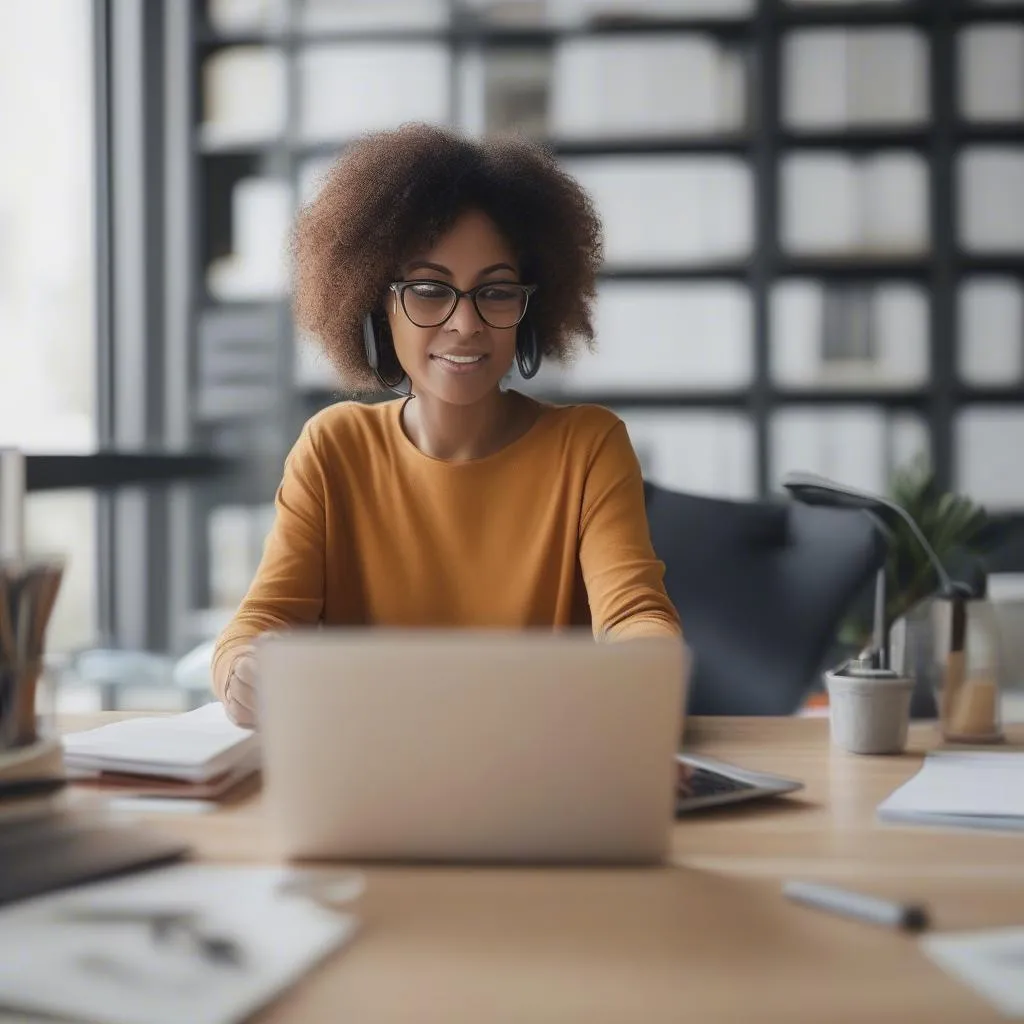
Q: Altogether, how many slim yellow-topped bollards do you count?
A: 0